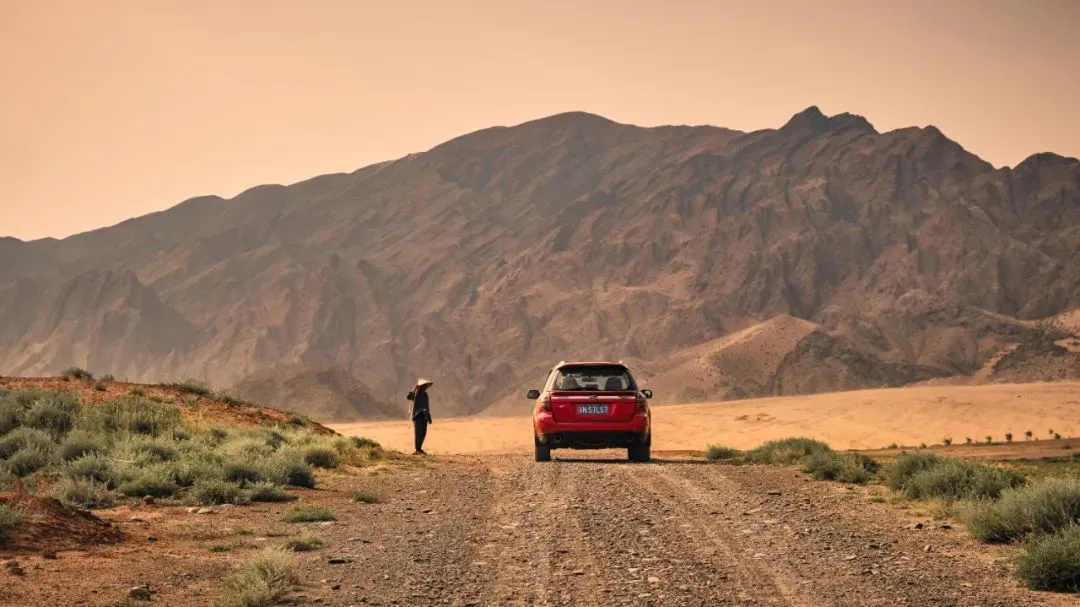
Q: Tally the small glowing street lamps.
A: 0